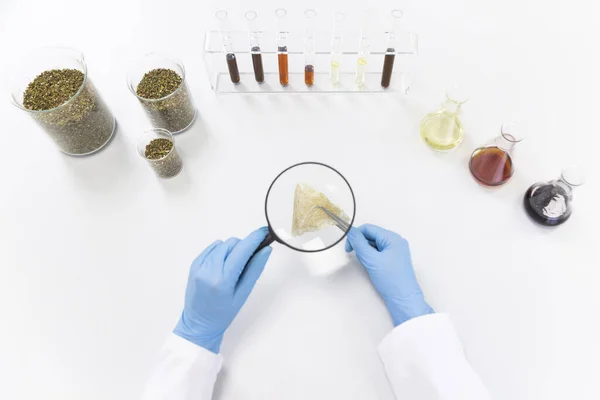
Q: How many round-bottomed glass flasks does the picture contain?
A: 3